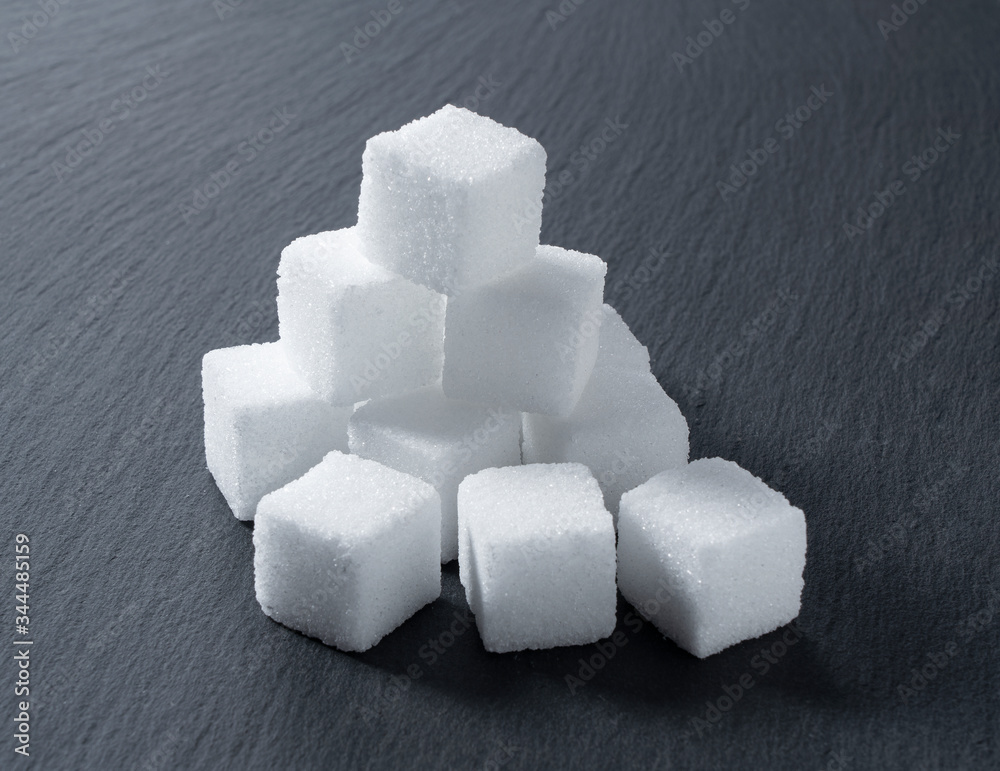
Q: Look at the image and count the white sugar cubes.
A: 10